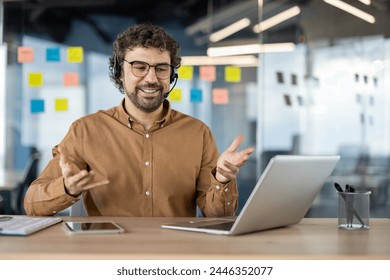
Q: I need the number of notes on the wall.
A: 13